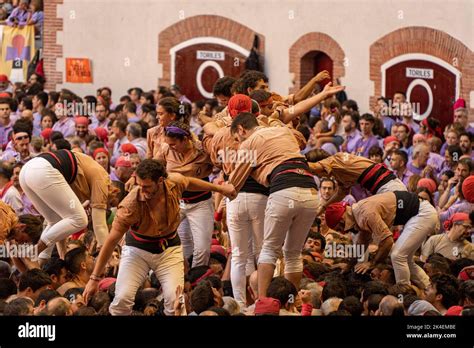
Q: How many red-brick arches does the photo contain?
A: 3